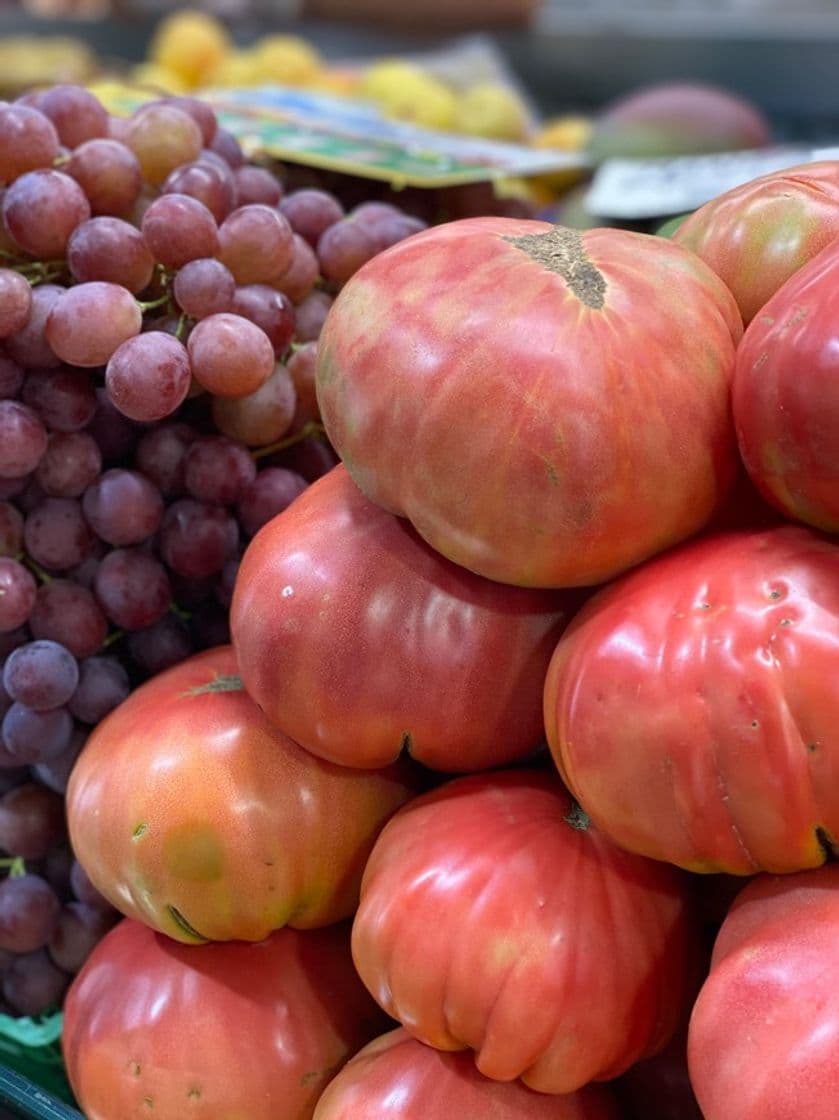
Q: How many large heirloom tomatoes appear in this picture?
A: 10